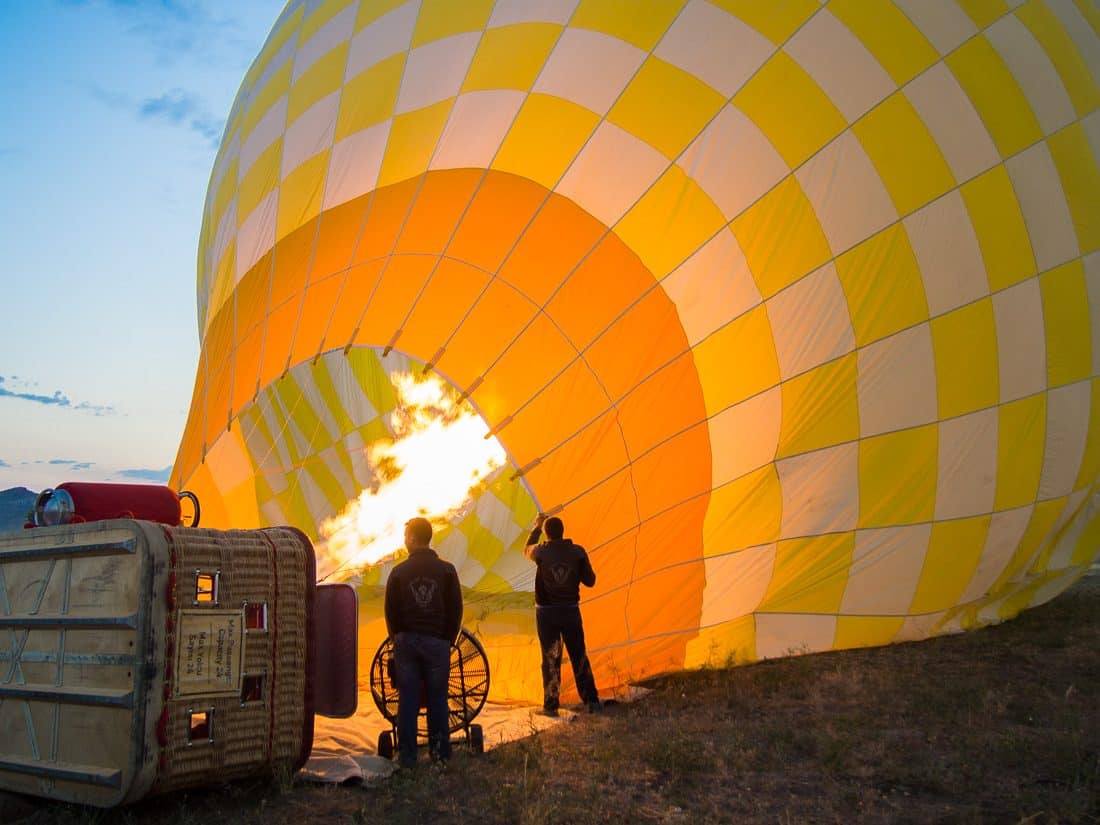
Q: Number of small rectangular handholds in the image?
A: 4